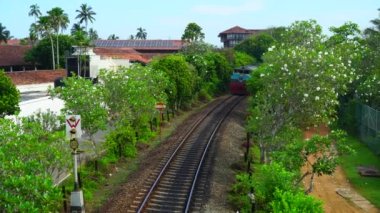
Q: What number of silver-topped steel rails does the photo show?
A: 2